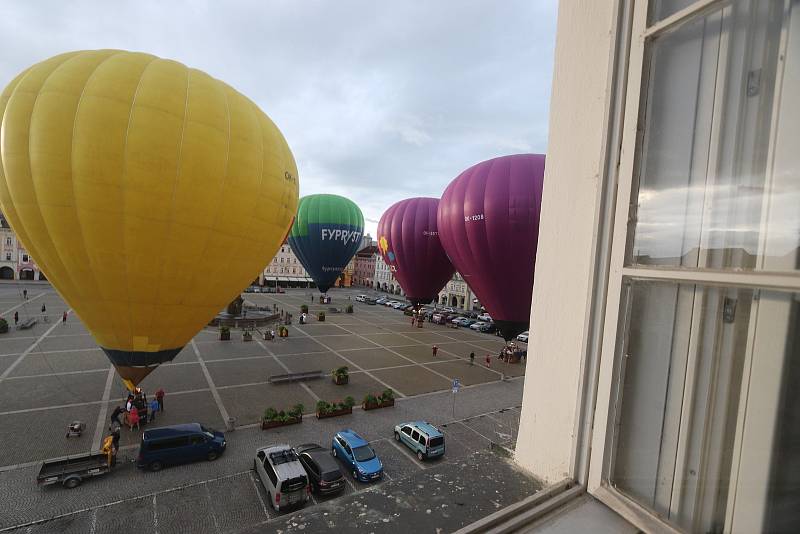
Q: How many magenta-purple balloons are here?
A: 2